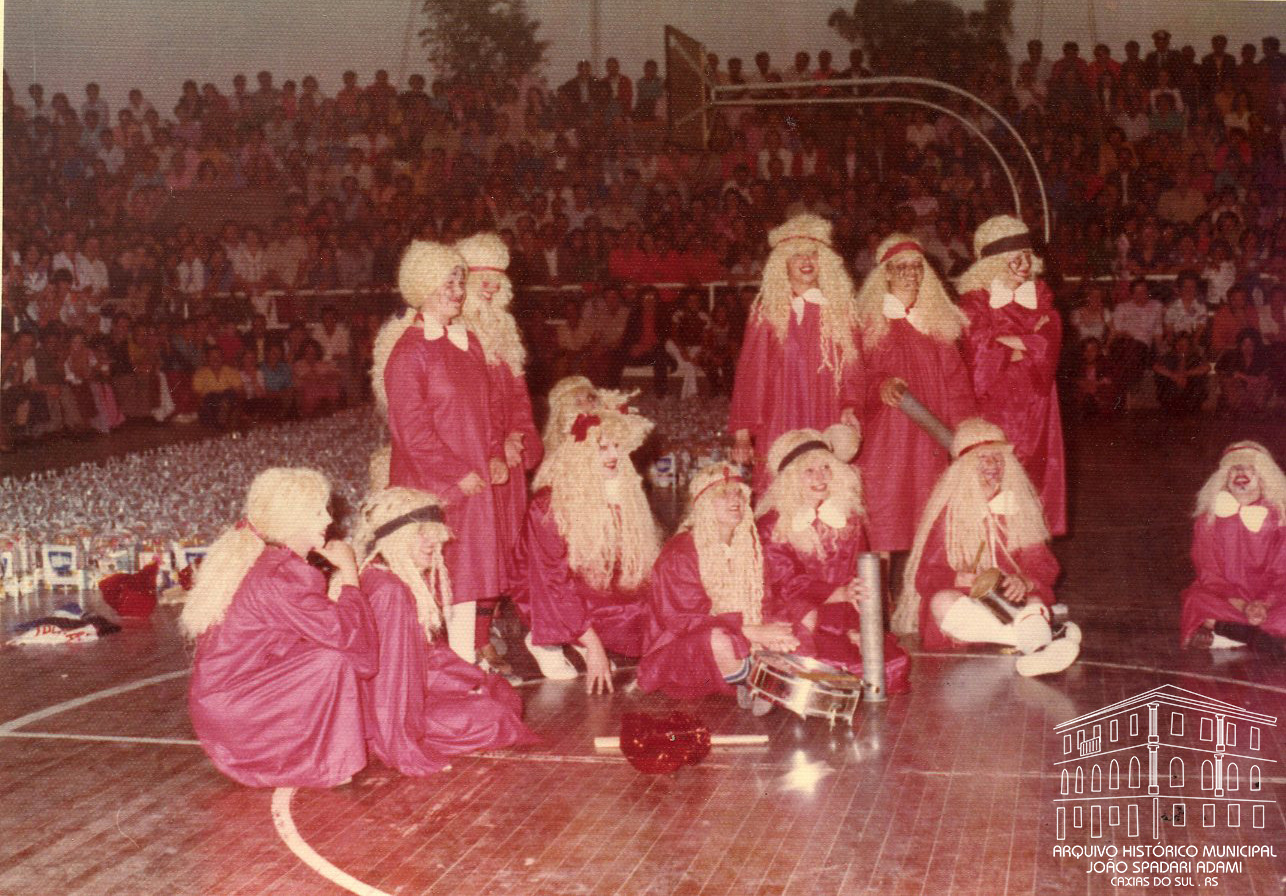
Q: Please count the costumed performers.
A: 13